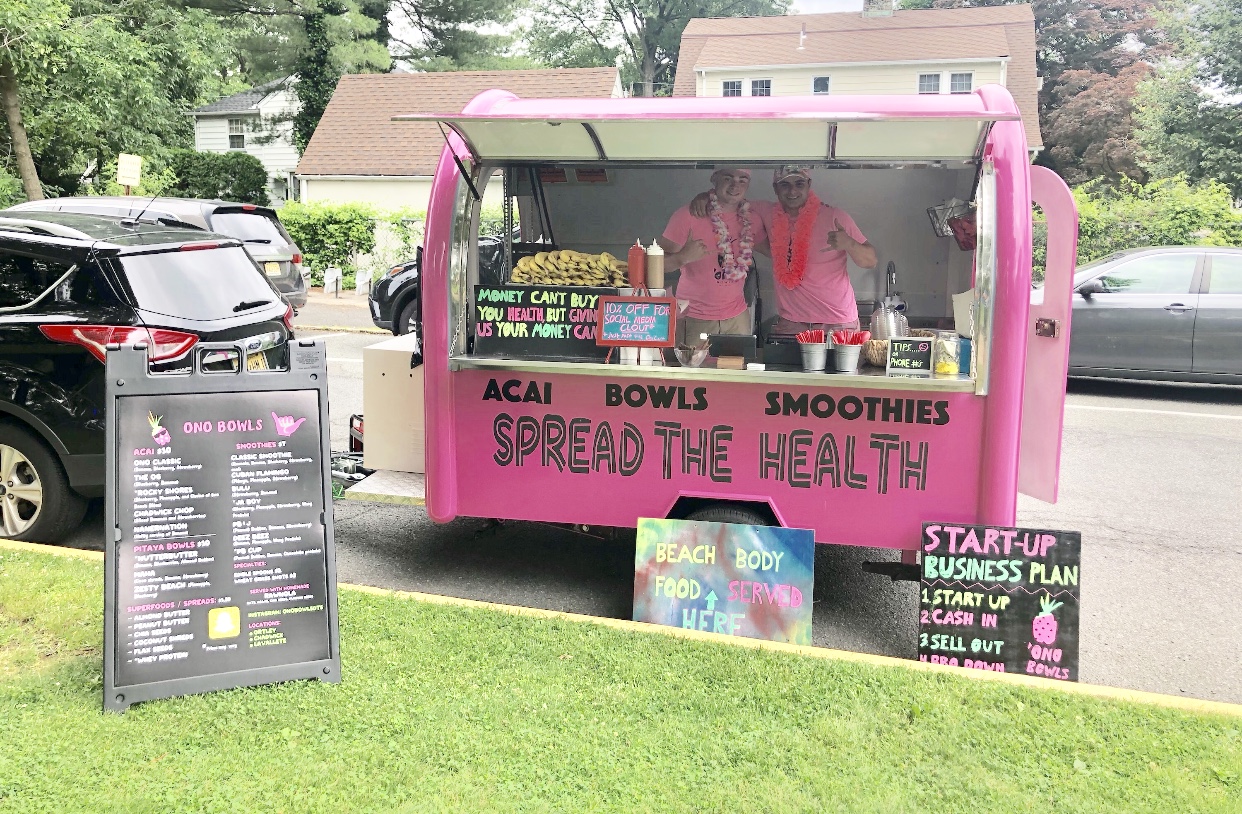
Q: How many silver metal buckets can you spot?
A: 2